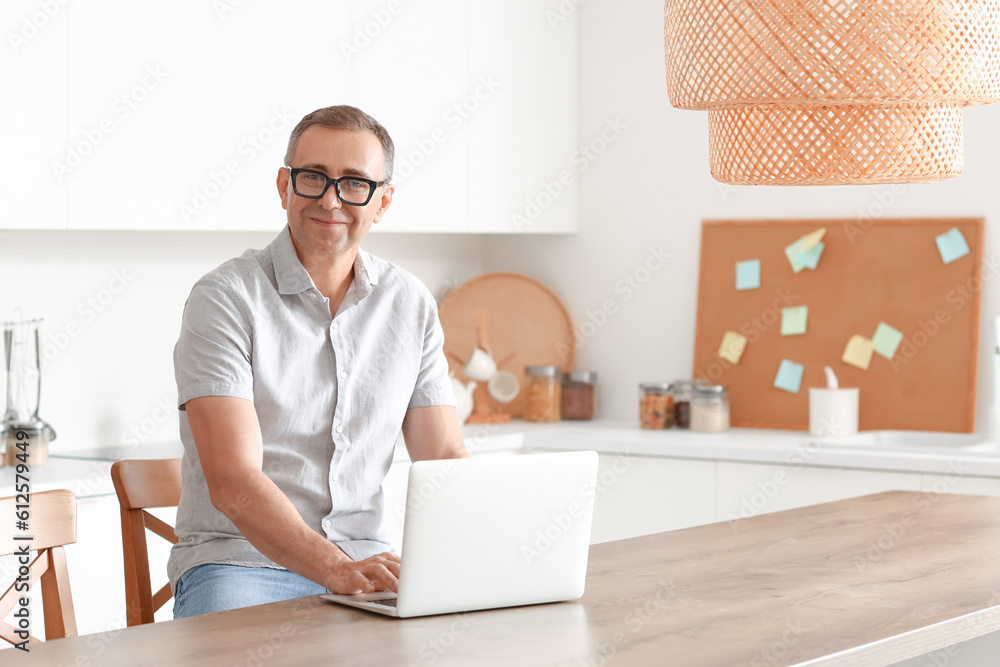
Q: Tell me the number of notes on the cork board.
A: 10